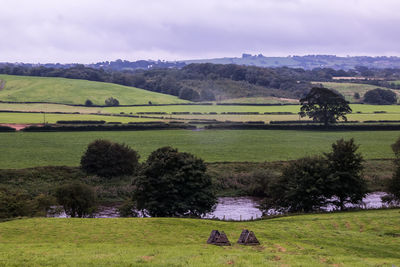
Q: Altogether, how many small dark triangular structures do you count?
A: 2